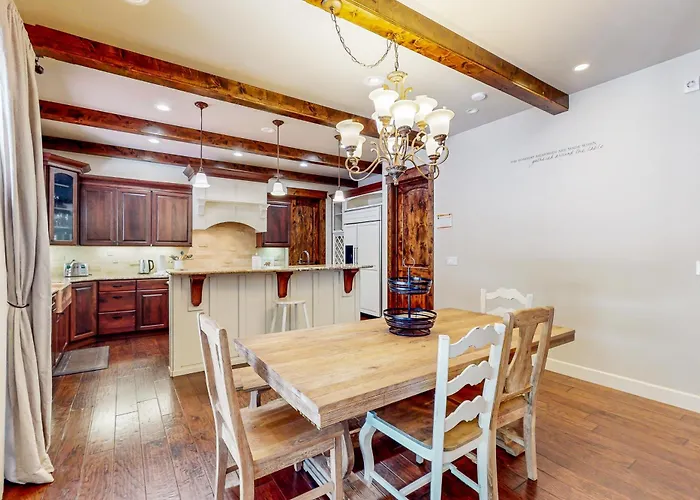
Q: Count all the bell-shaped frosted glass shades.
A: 12